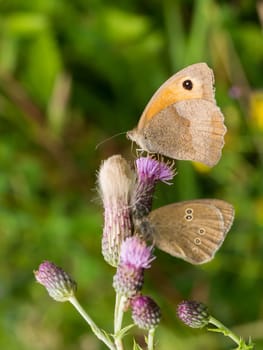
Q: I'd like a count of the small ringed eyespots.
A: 4